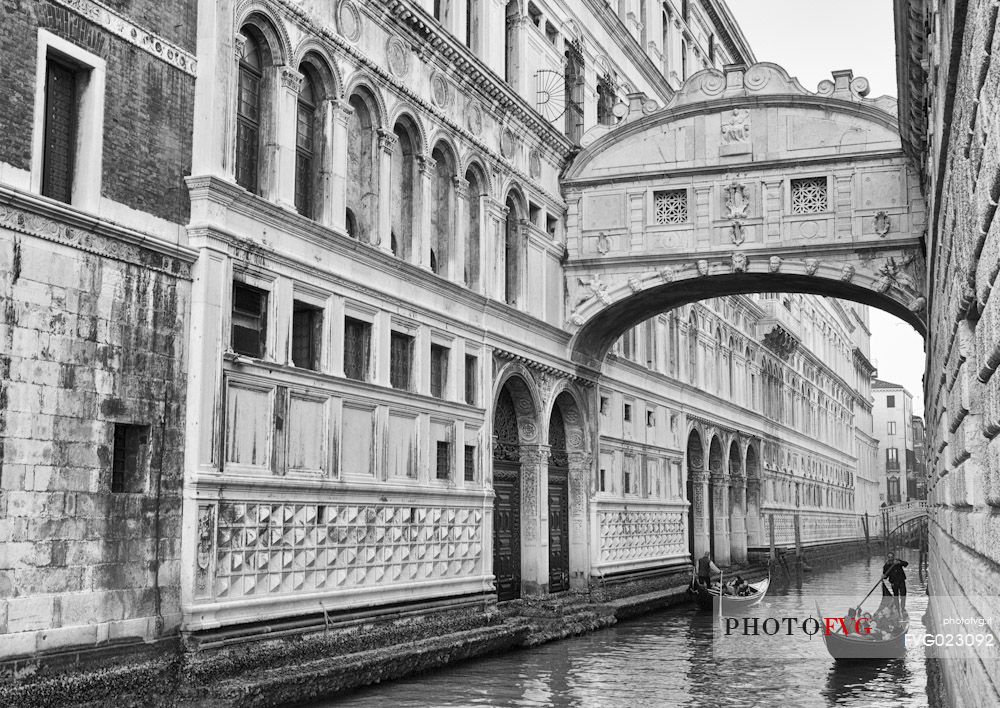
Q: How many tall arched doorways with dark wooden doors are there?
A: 2